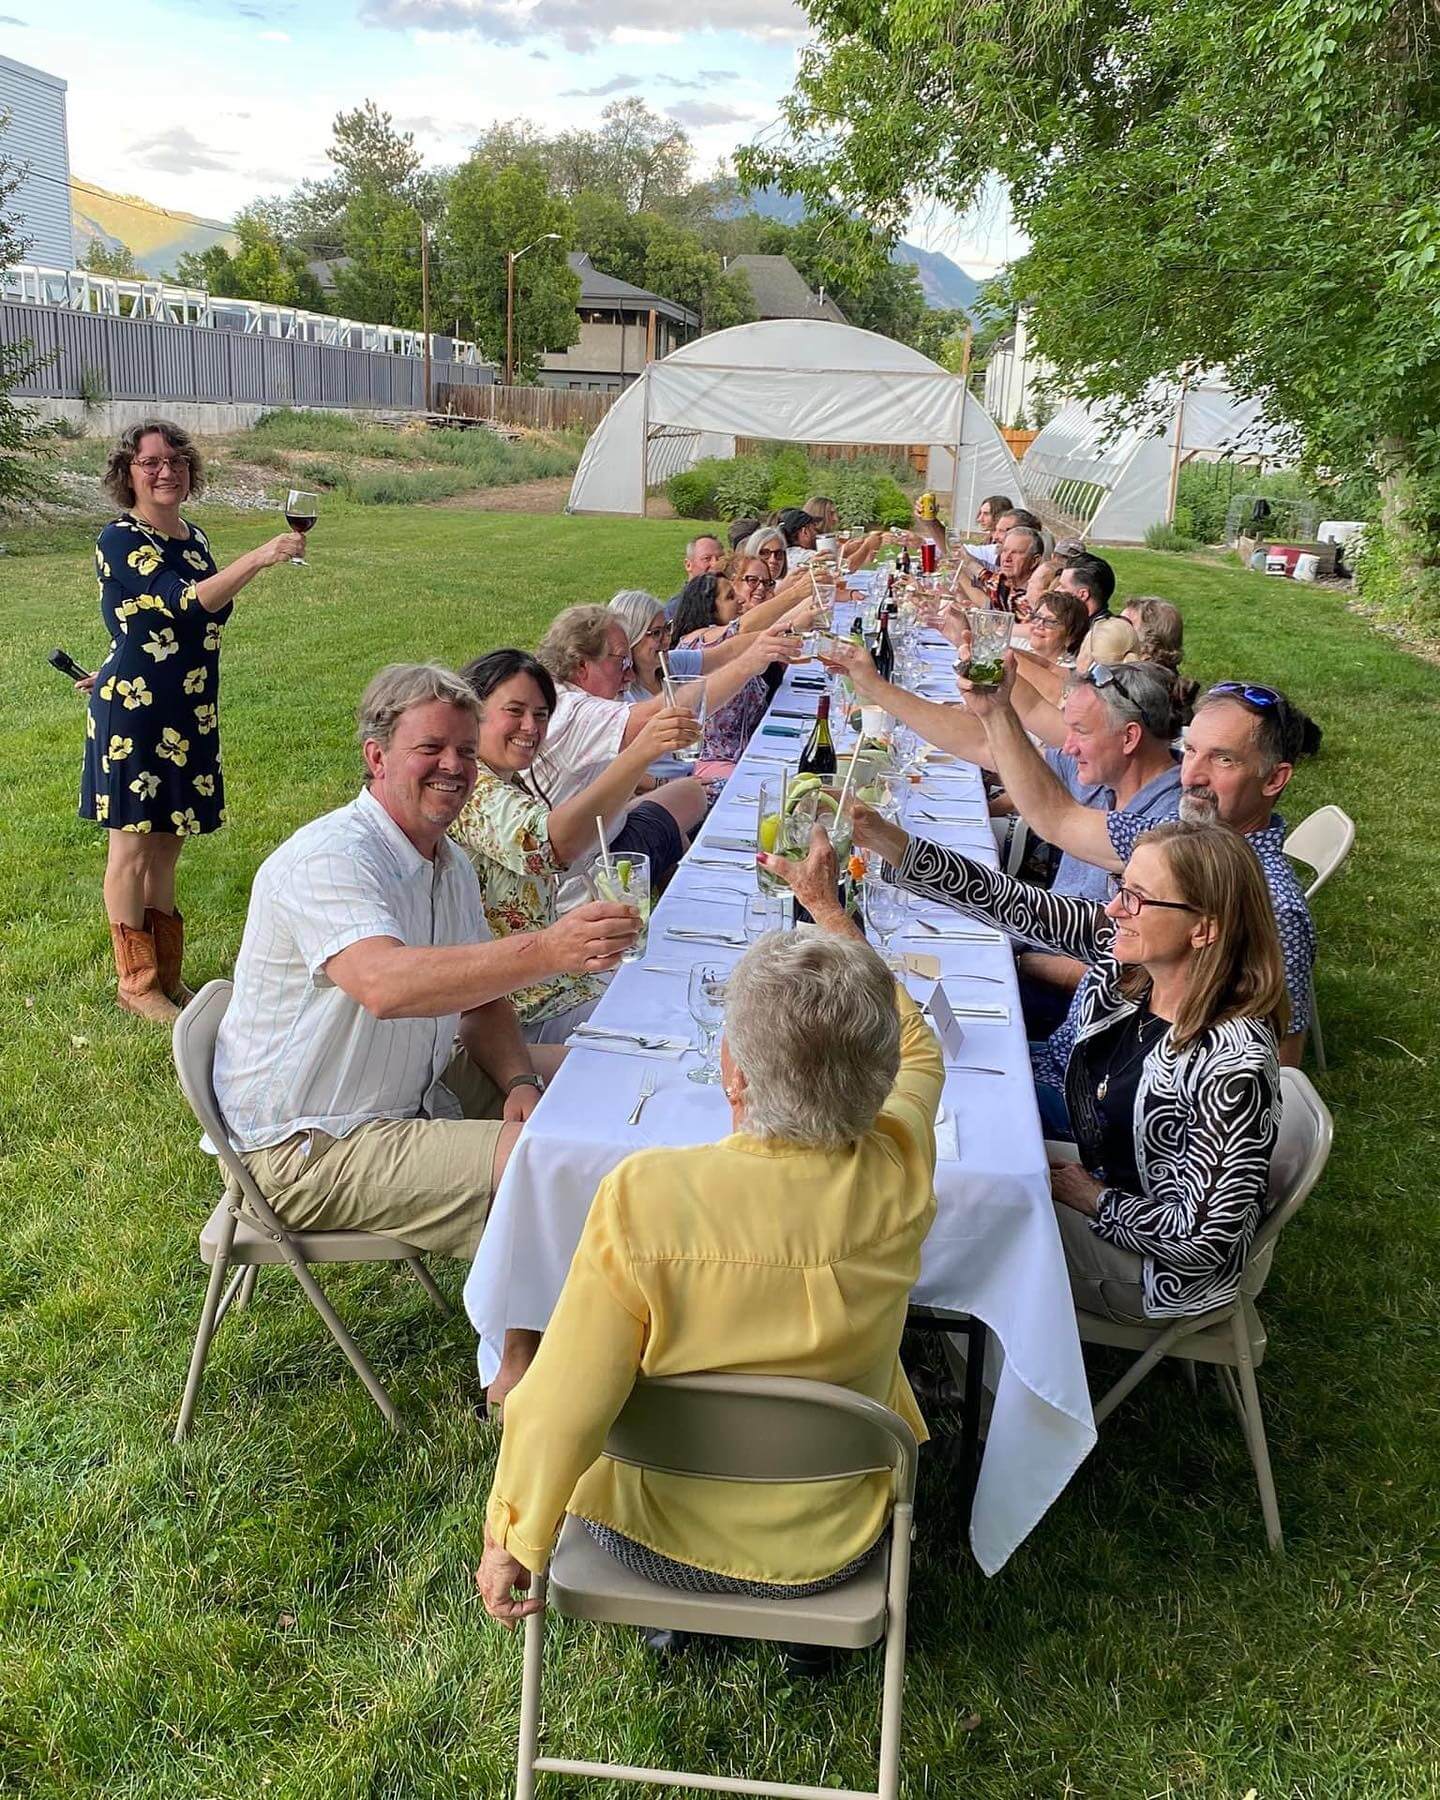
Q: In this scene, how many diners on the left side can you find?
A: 12